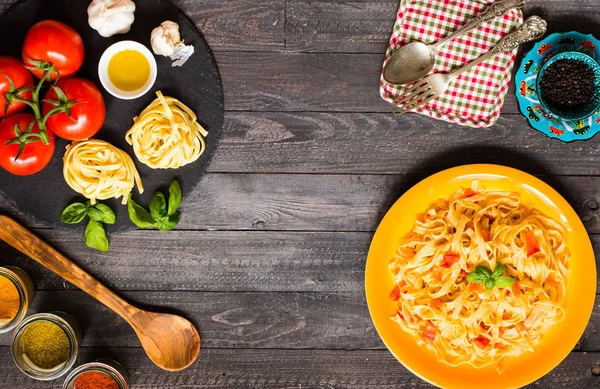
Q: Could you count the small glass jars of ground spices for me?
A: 3